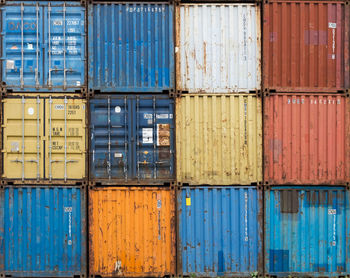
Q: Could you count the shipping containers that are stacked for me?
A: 12